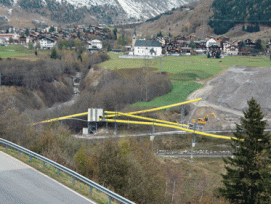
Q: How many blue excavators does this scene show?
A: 0